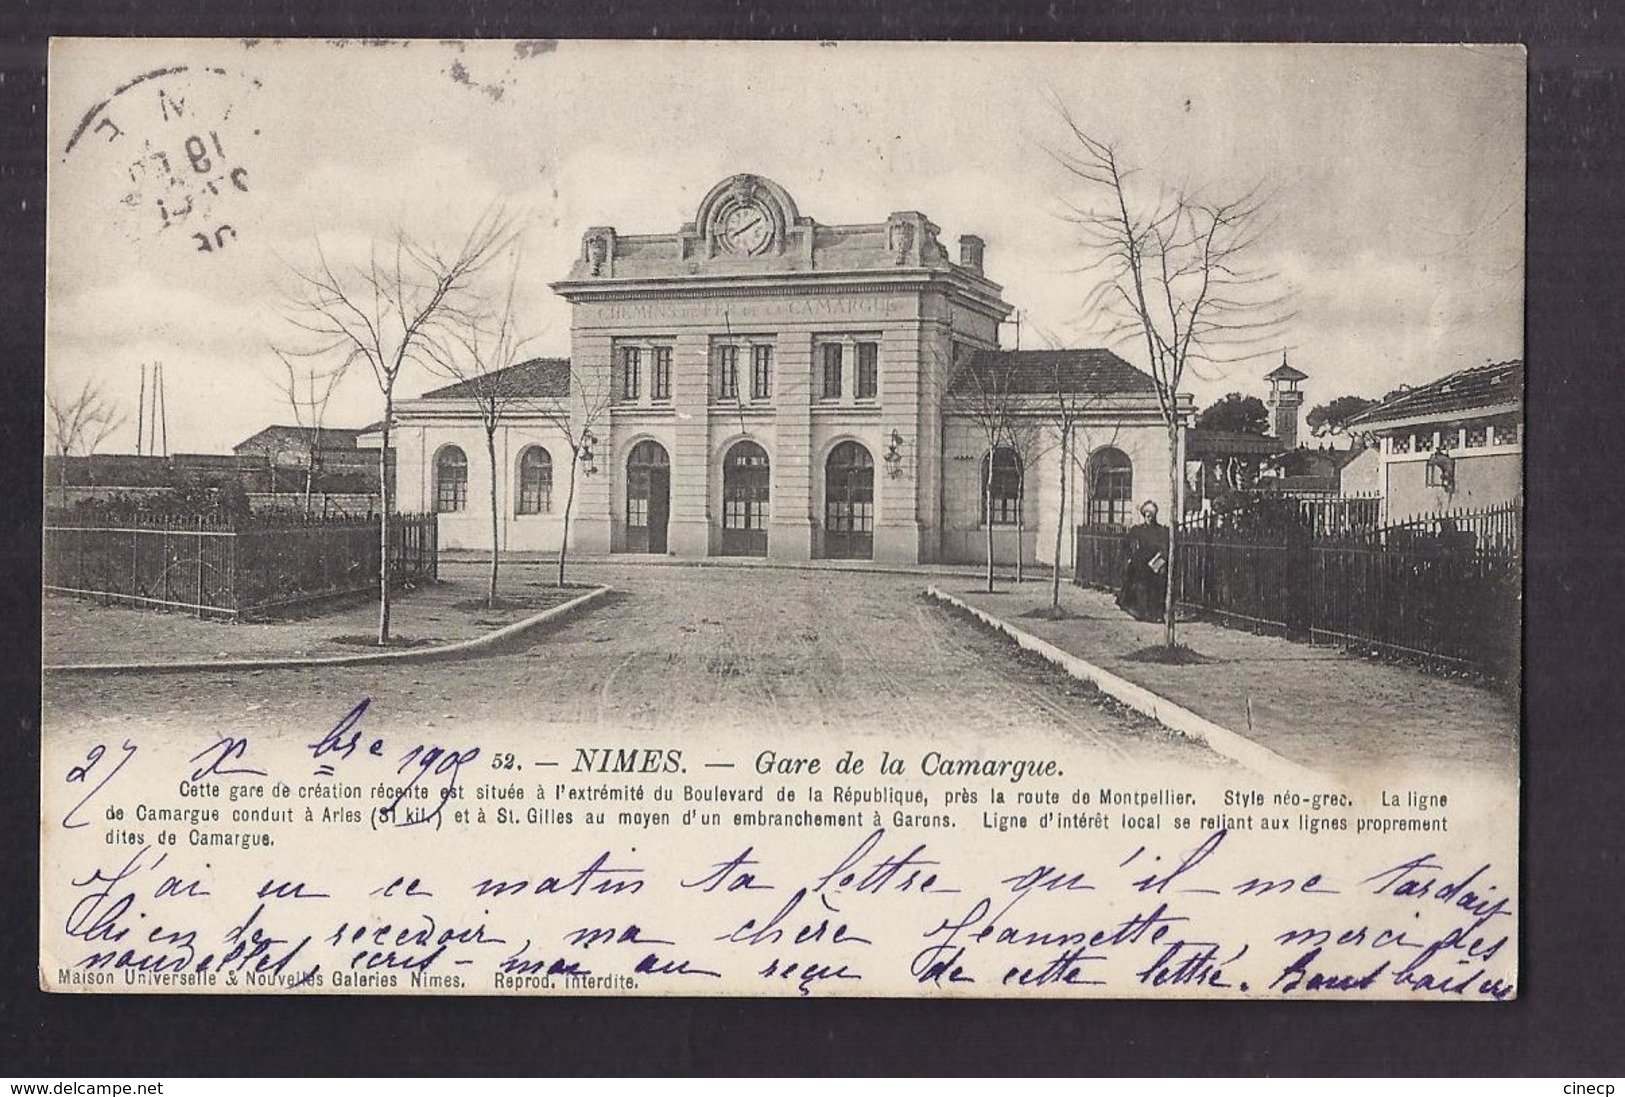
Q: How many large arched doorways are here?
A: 3